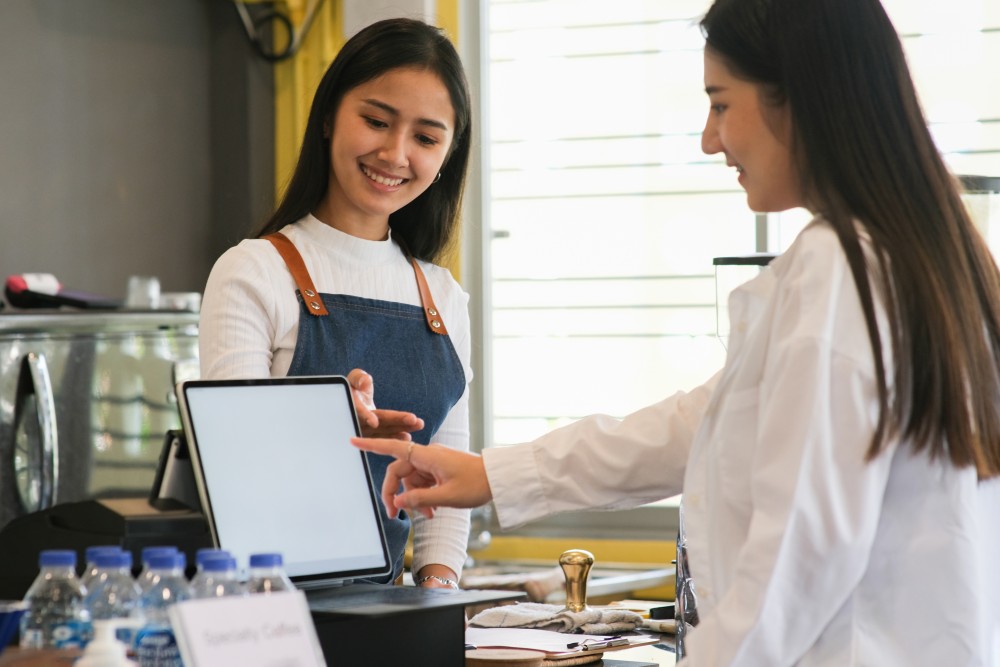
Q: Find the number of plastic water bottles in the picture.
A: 8